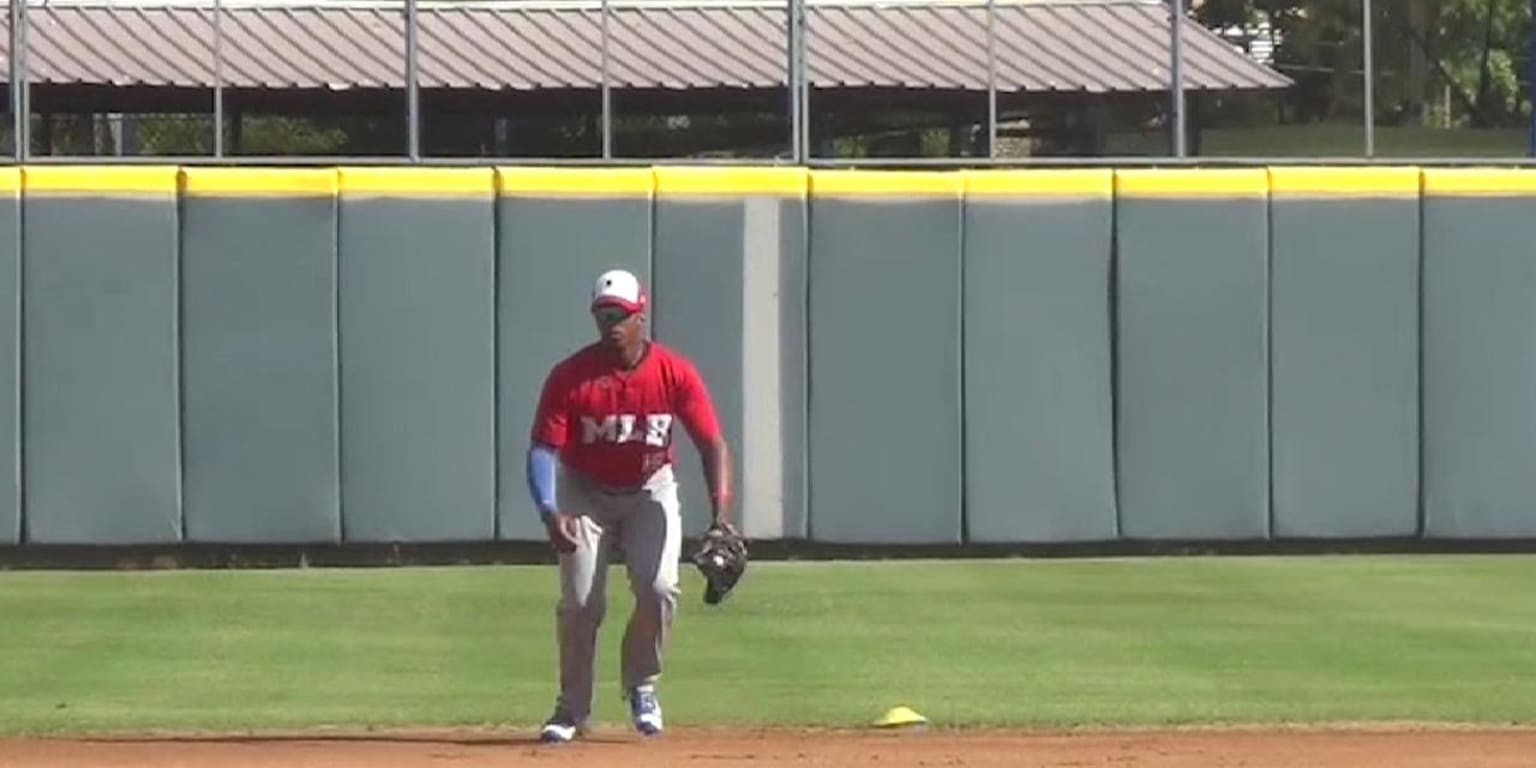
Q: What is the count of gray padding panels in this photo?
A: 11